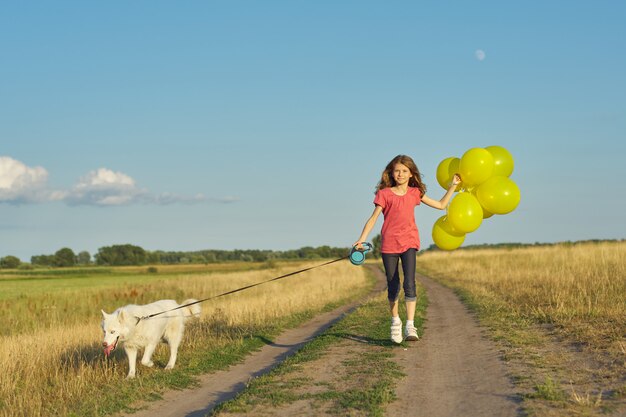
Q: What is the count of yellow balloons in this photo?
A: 7